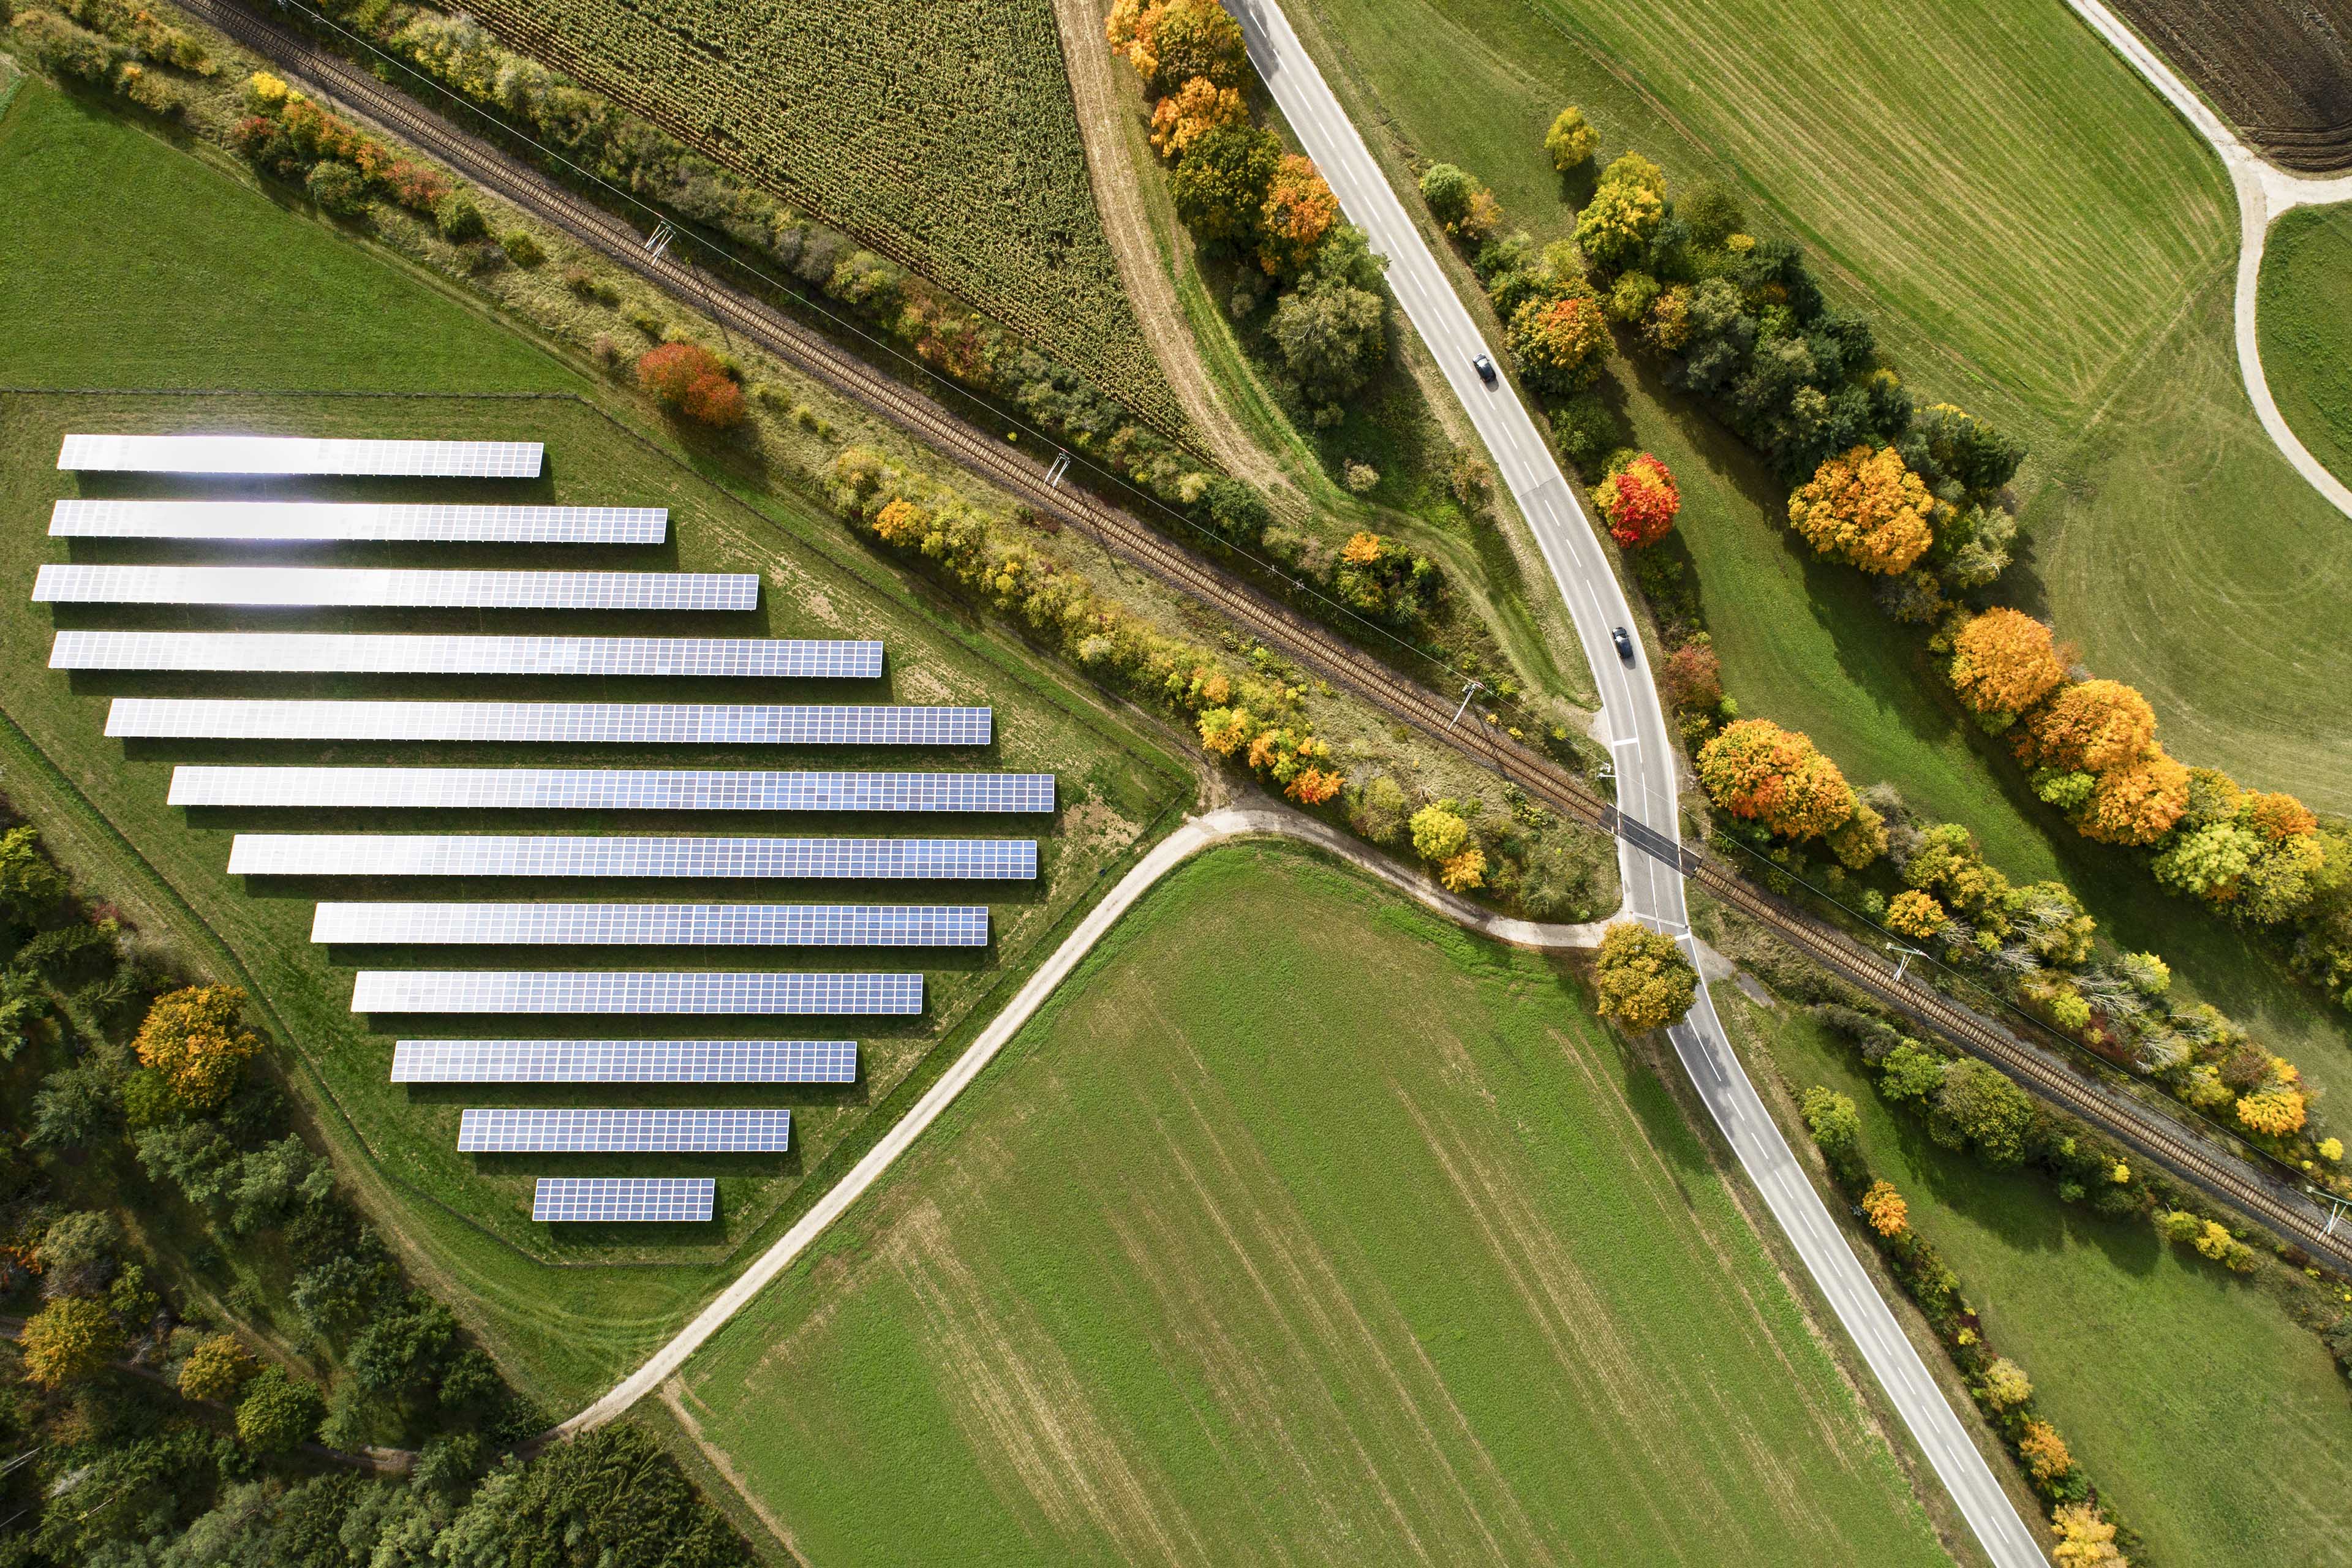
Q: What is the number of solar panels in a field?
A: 12